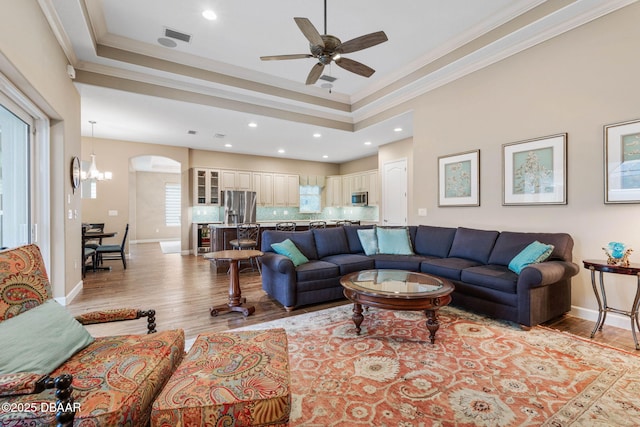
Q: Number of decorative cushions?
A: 5